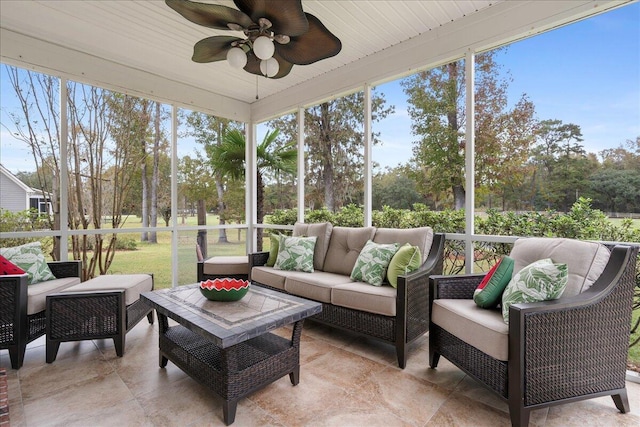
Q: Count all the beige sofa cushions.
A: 6